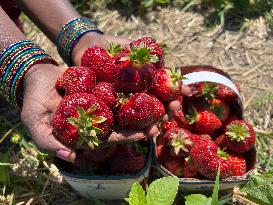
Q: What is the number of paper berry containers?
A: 2